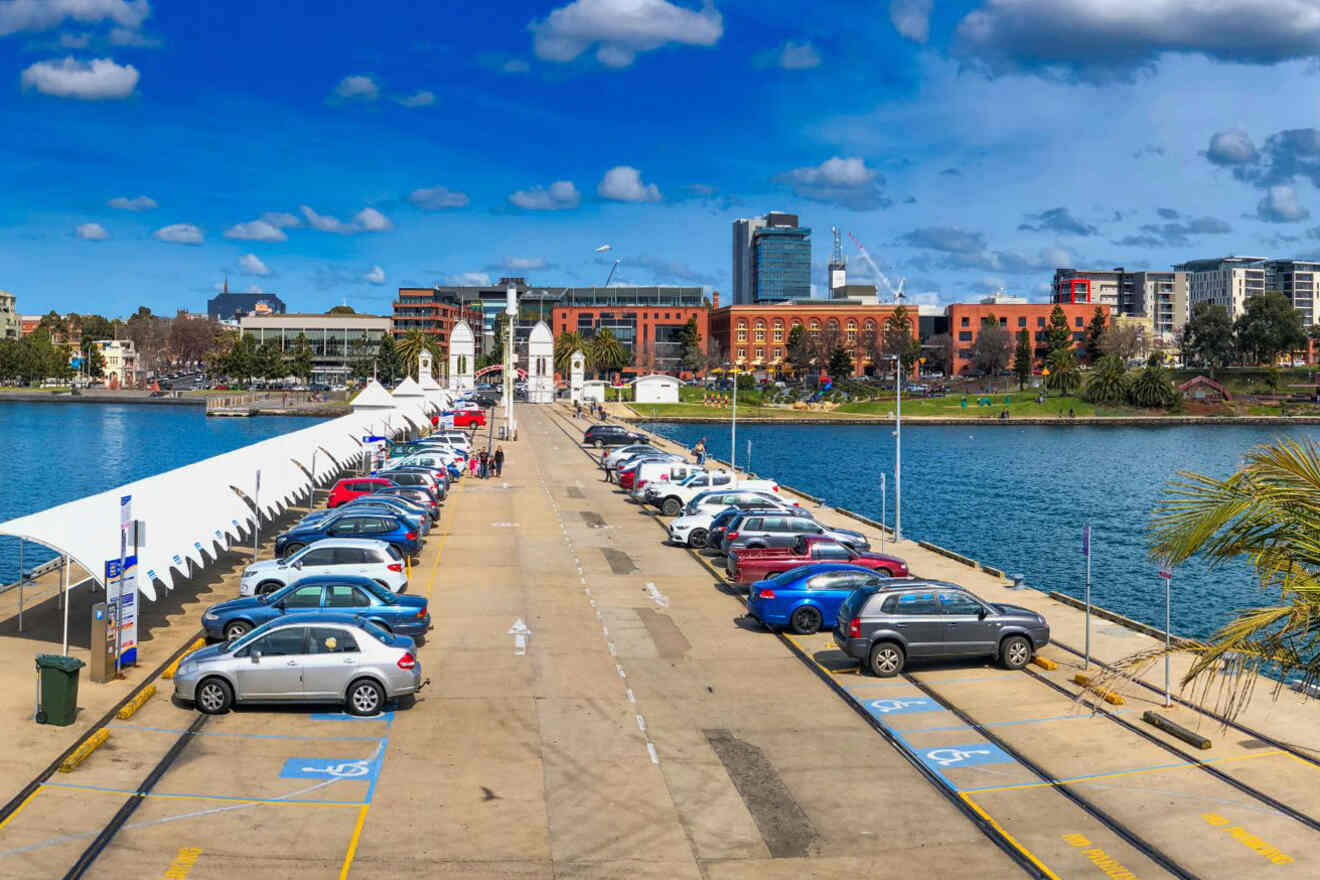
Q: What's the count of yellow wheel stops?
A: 5